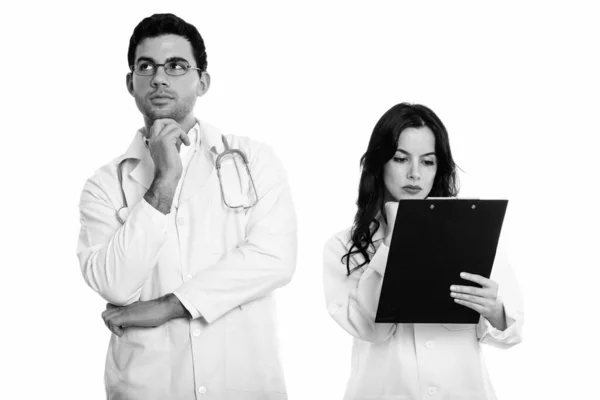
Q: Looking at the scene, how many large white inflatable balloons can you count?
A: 0